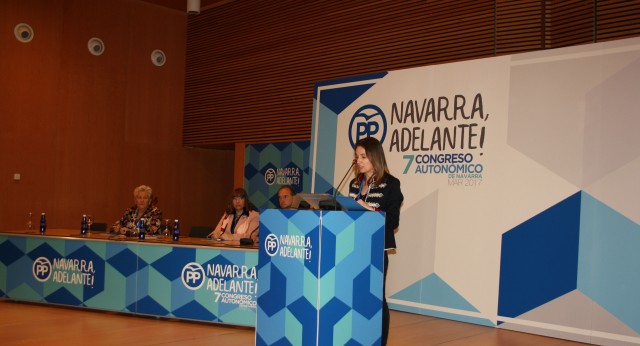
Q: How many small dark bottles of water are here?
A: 4